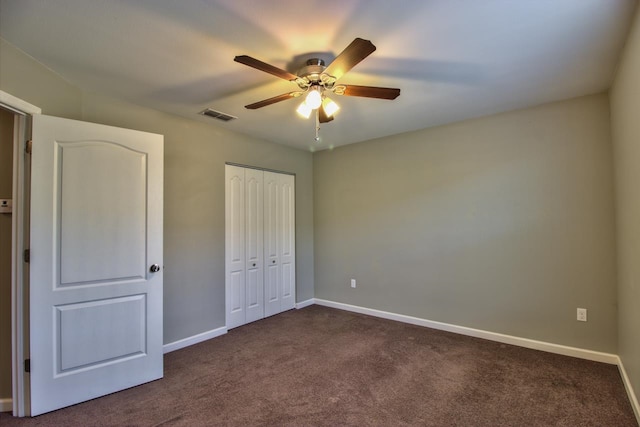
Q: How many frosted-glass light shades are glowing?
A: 3